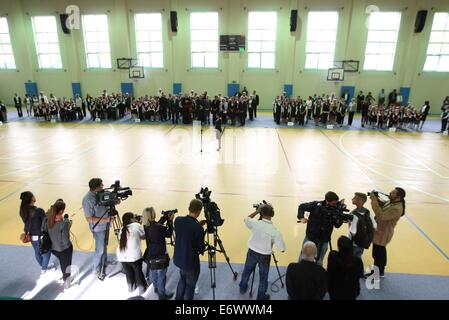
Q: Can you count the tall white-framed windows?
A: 9